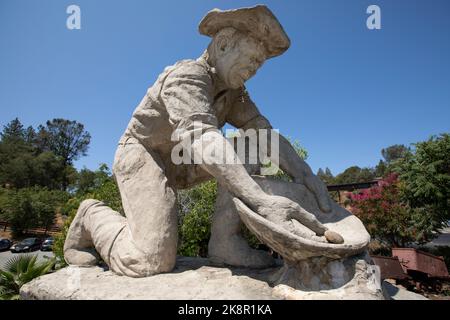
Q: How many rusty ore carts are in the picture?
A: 2